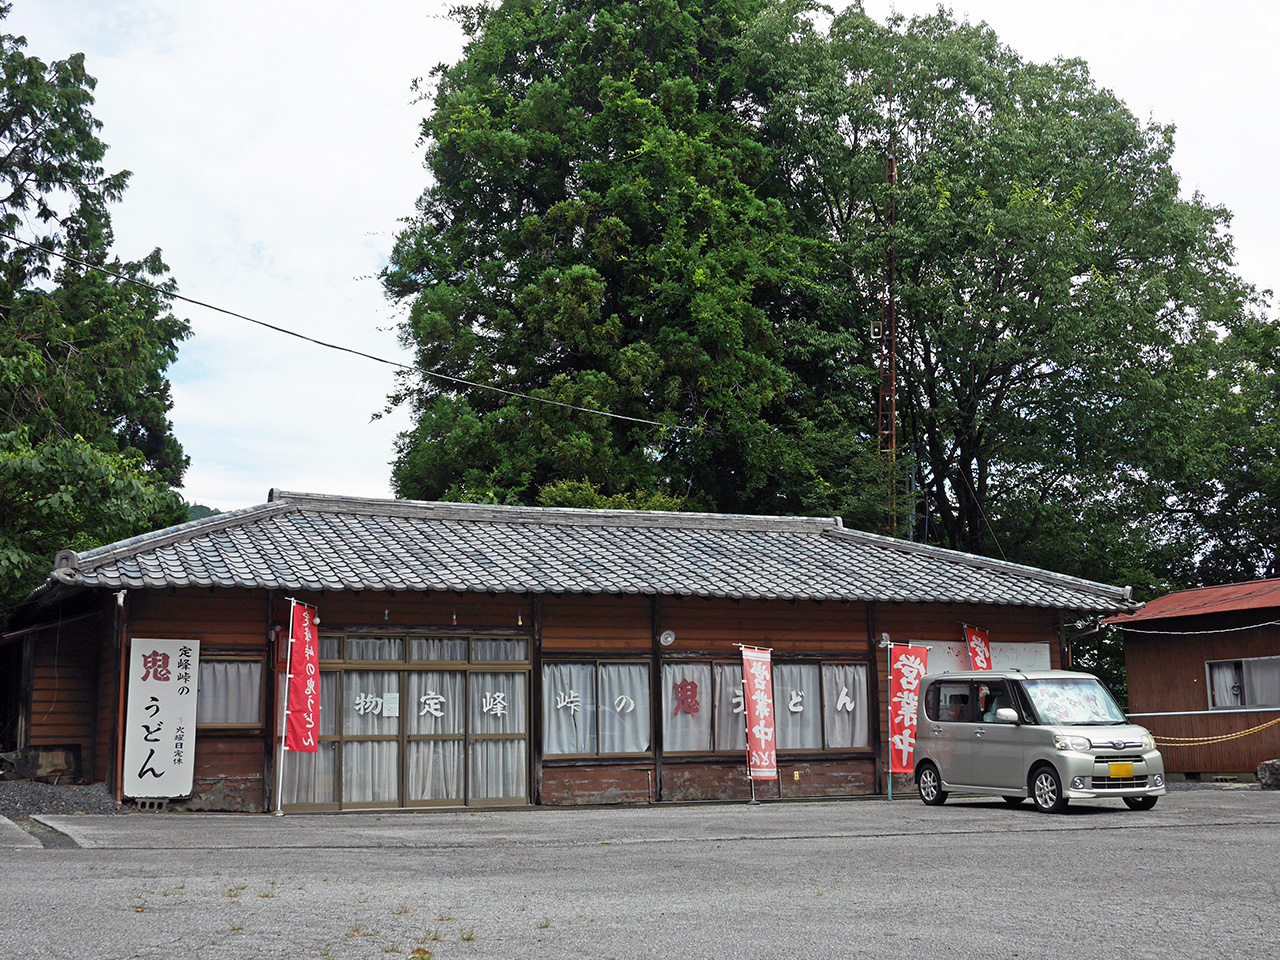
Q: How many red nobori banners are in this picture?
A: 4